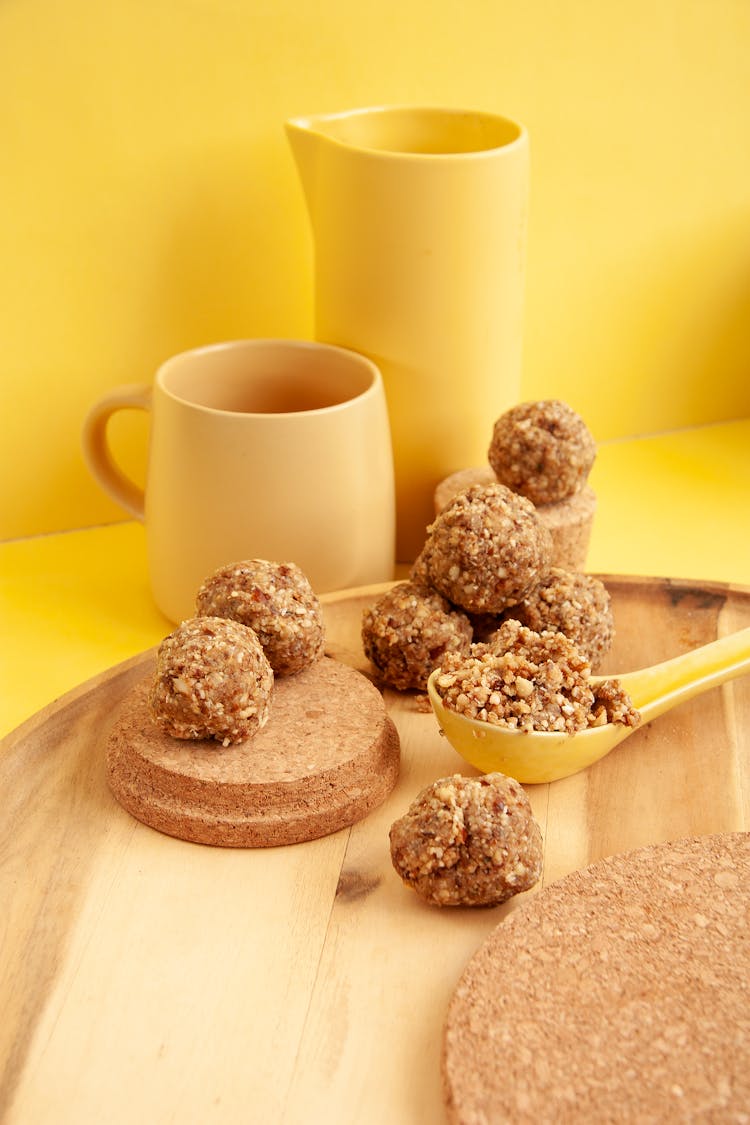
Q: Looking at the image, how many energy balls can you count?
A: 7